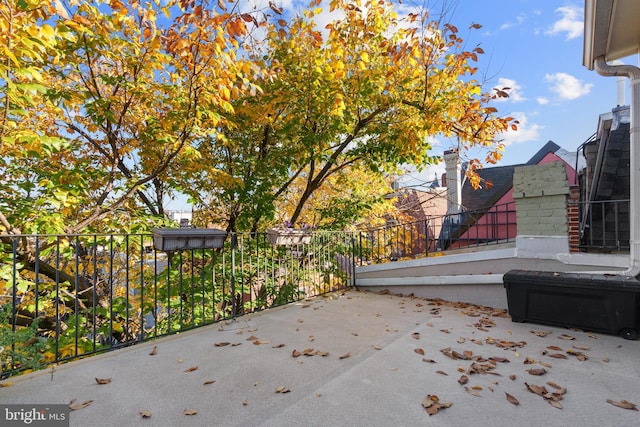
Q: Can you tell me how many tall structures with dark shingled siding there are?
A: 1